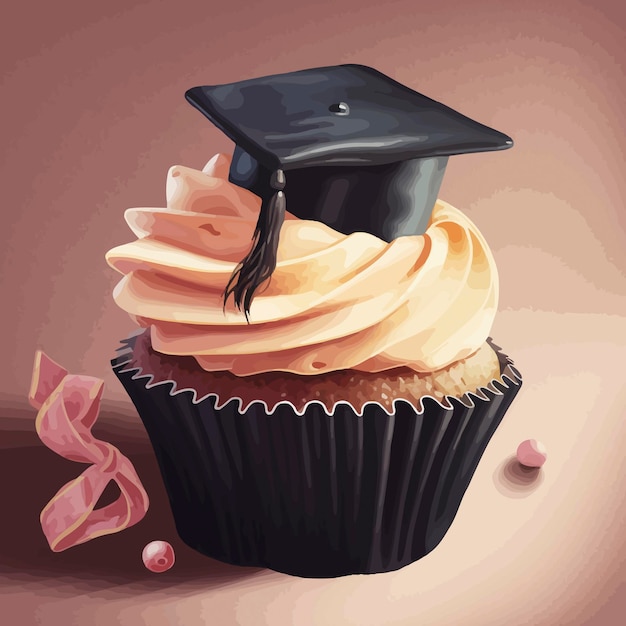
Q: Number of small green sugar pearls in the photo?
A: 0